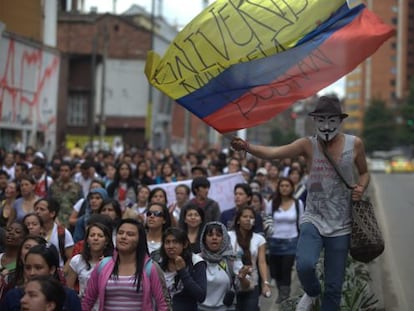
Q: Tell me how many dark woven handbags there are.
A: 1